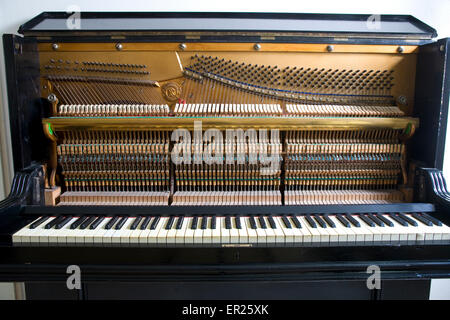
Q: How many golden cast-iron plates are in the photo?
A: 1